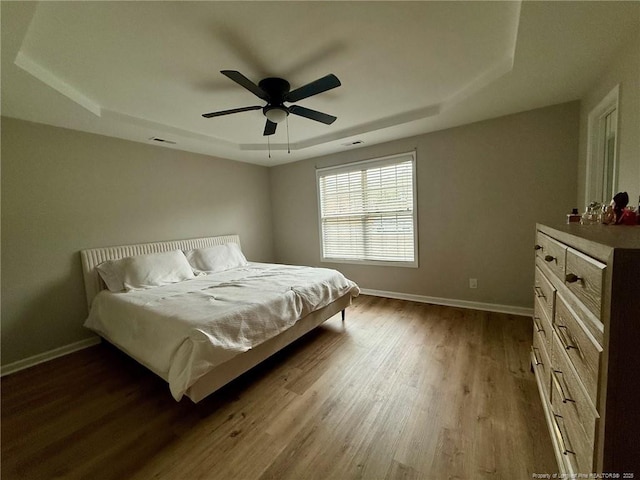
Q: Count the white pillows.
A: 2